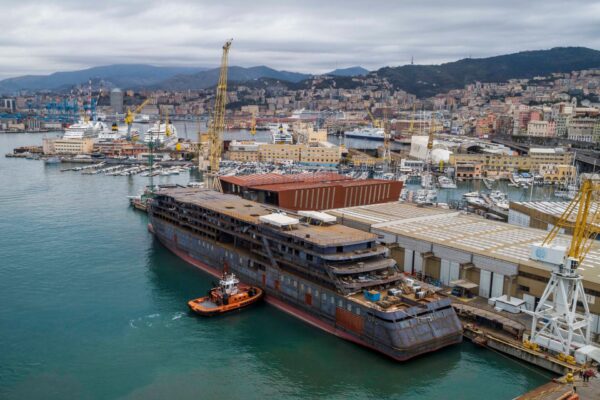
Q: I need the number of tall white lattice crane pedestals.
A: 1